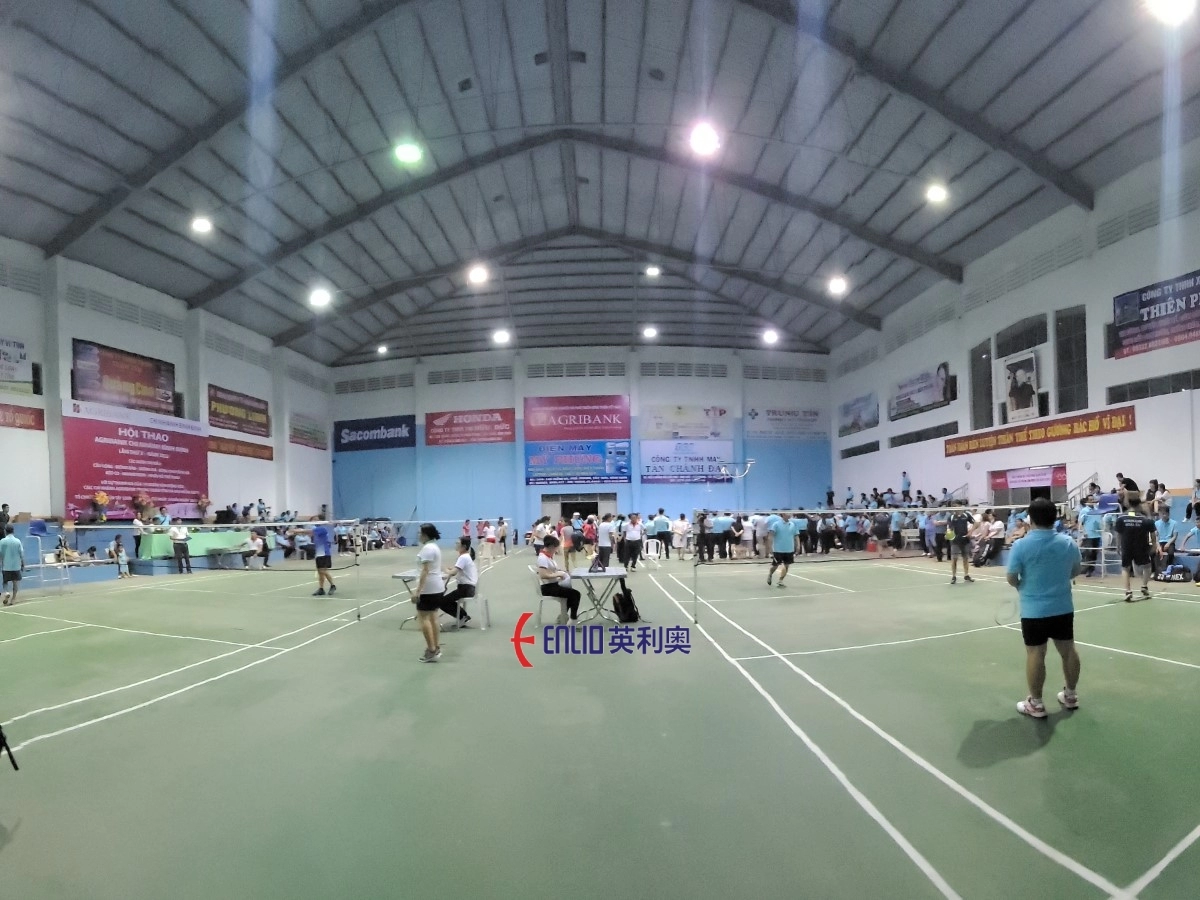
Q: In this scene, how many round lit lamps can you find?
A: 13